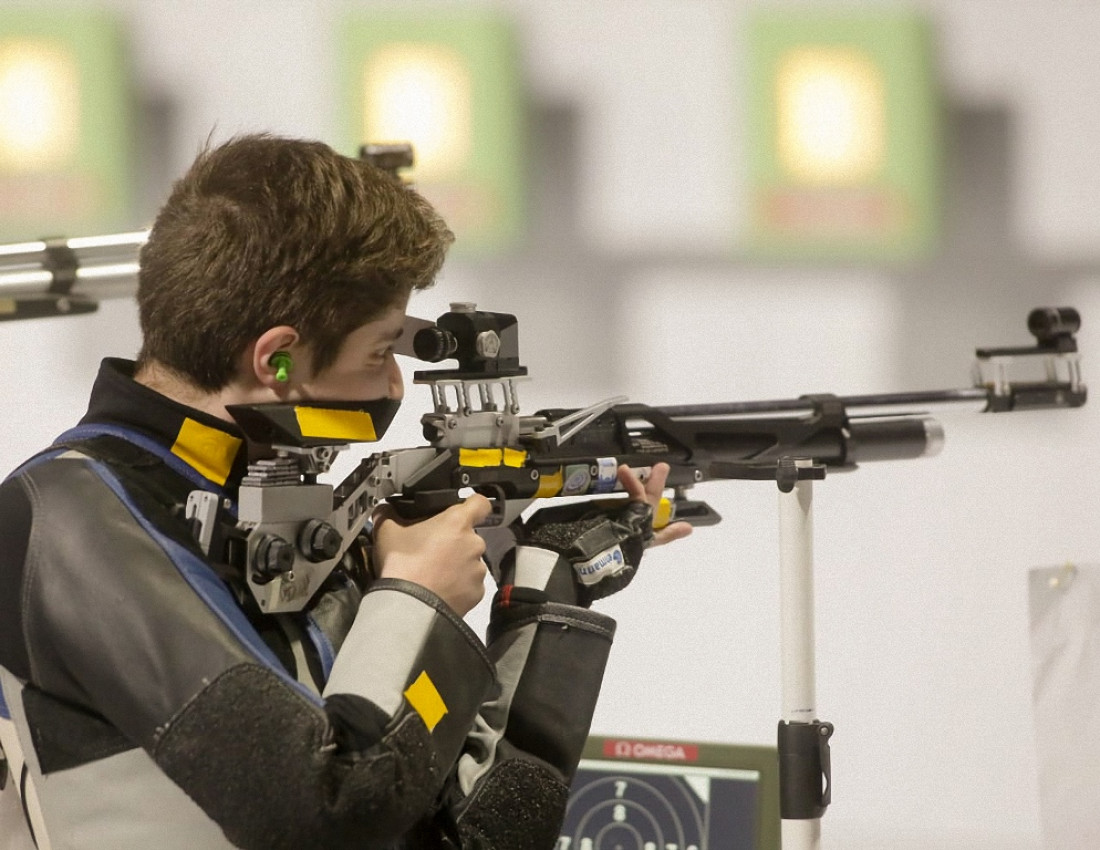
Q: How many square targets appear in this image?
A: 3